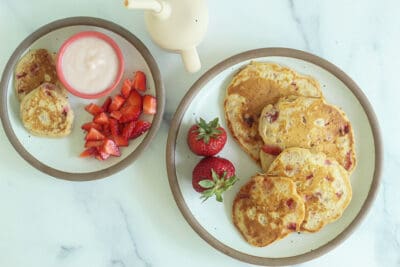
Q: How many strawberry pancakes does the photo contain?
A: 6